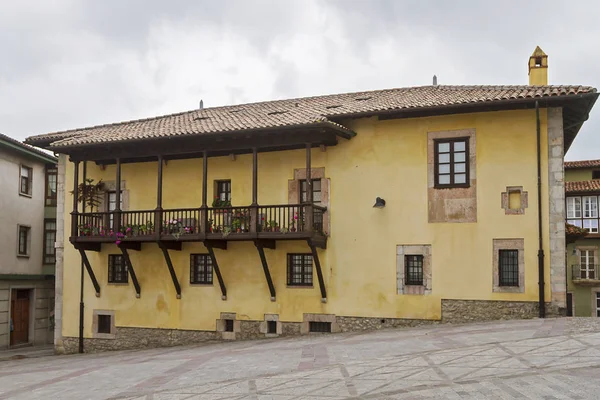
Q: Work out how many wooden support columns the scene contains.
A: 6